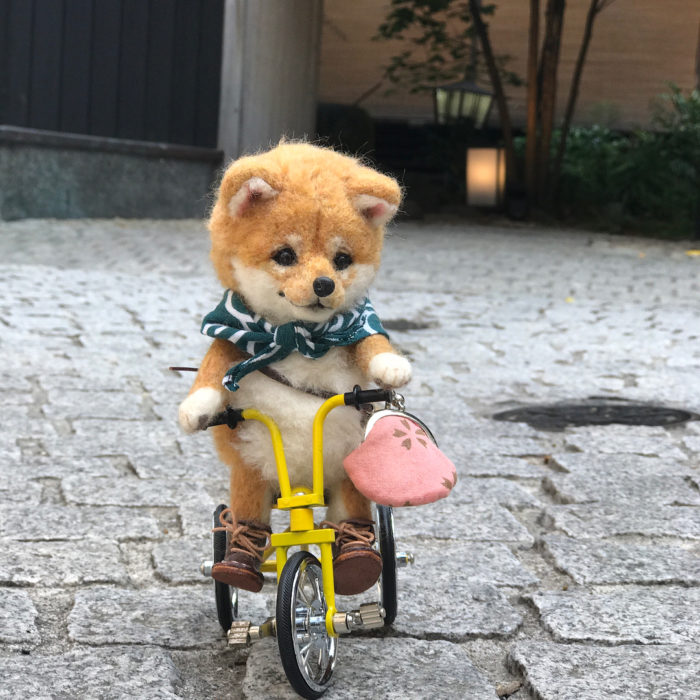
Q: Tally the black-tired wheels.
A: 3